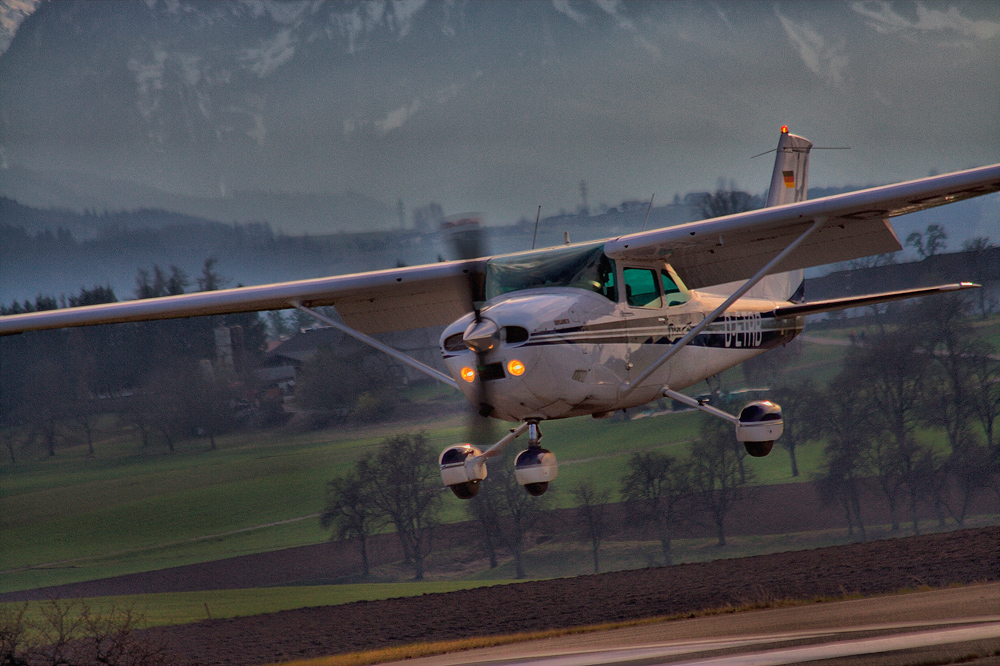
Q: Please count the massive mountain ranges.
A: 1